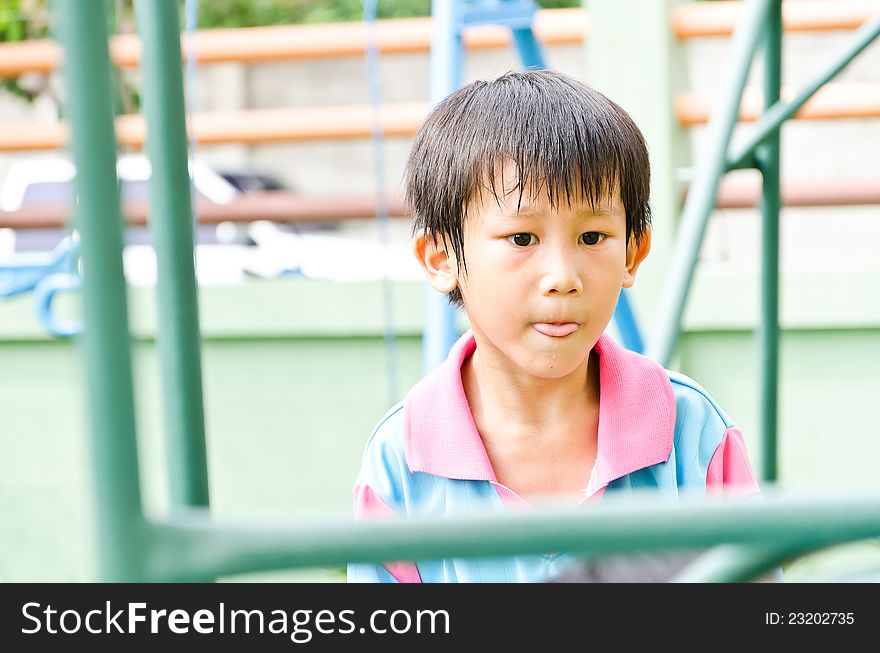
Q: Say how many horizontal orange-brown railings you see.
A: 3